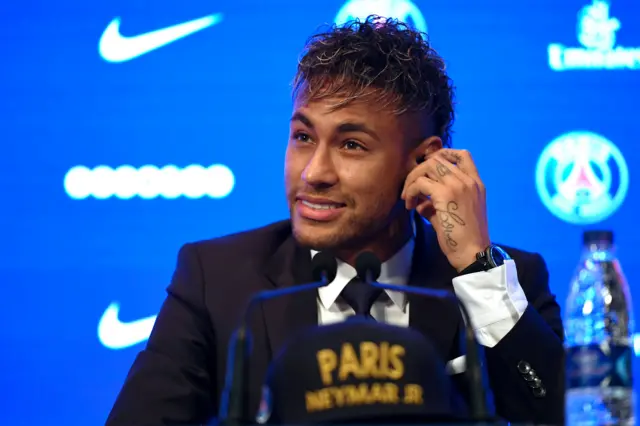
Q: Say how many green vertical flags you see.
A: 0